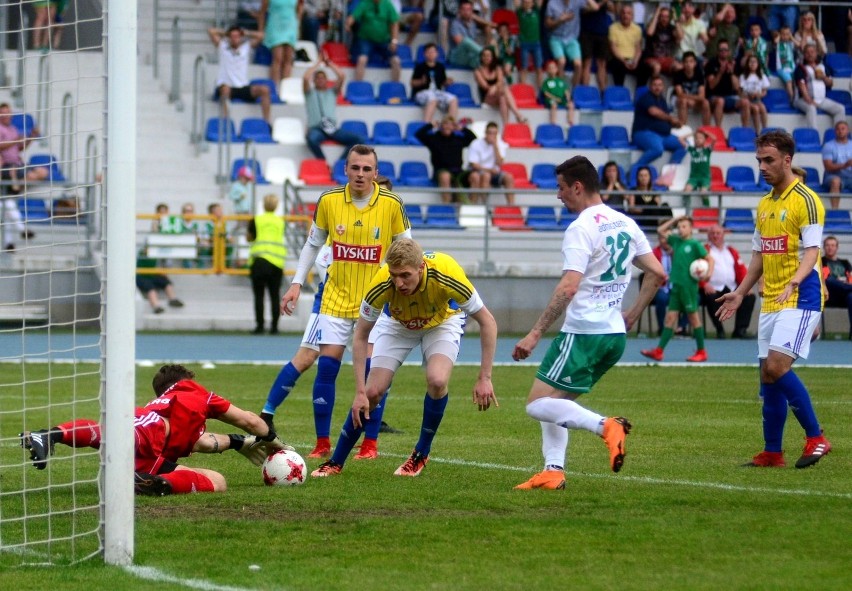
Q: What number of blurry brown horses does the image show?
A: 0